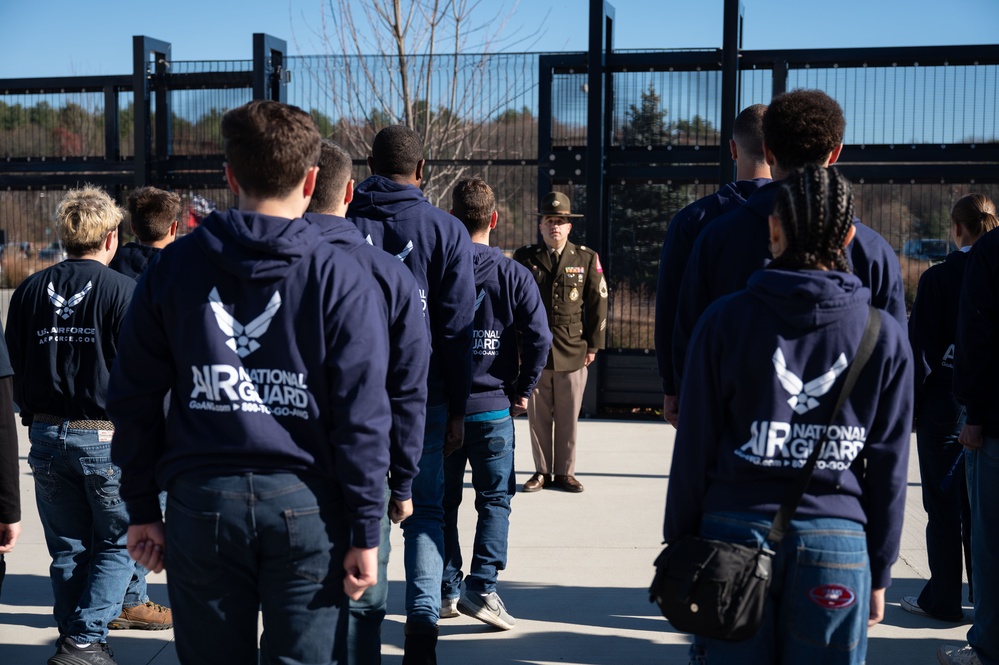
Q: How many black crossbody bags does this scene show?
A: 1